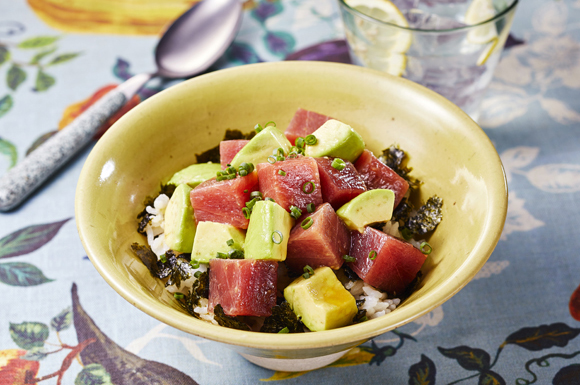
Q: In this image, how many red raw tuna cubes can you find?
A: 9